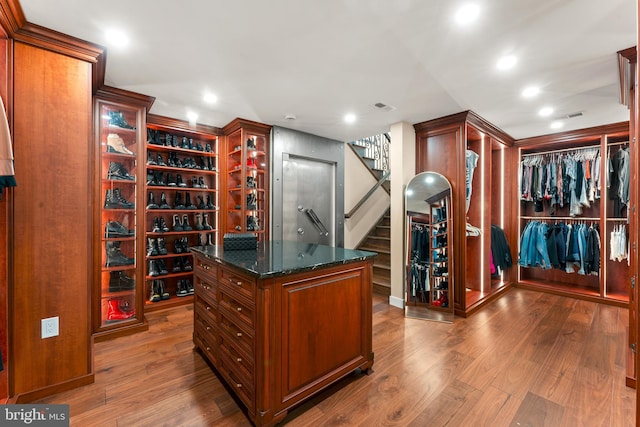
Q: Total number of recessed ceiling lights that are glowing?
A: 9